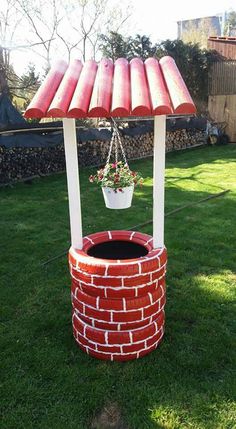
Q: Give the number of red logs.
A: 8